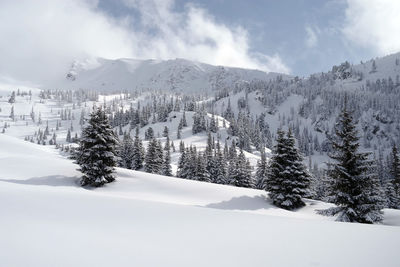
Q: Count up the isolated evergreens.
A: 3